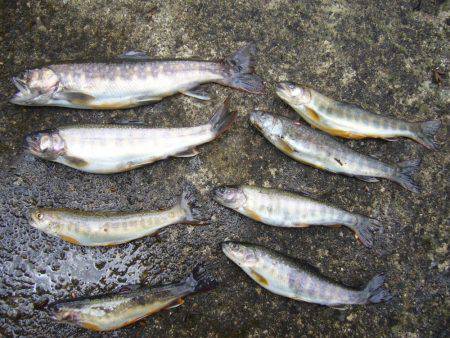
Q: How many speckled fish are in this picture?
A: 8